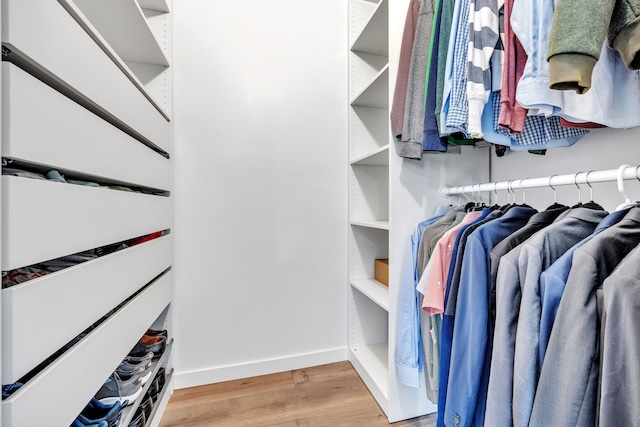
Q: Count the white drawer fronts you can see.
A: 5